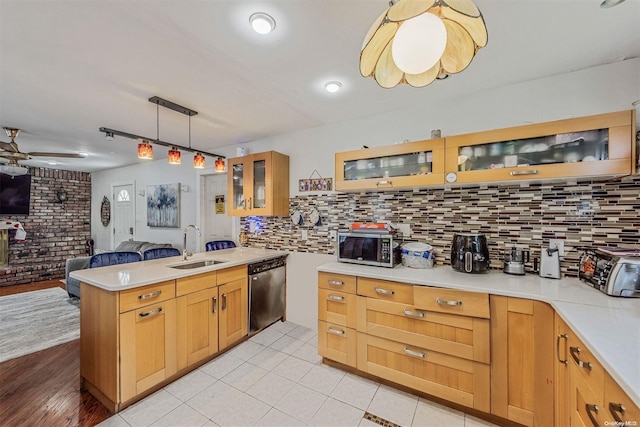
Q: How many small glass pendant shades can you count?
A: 4